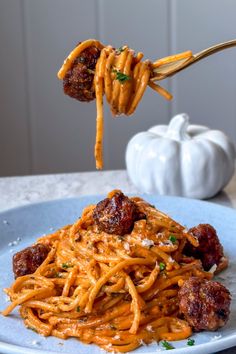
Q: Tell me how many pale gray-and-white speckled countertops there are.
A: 1